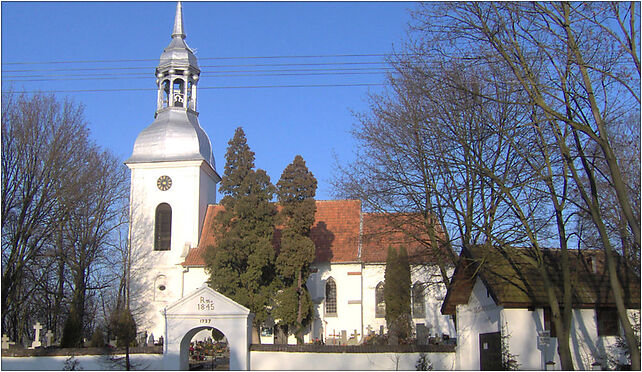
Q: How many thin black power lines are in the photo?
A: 5